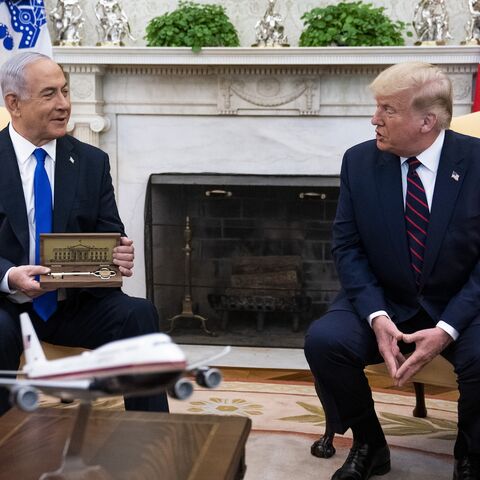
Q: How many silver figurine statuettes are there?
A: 5